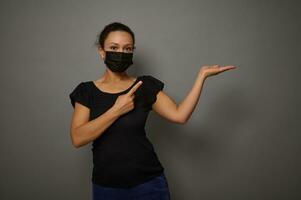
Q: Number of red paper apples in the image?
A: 0